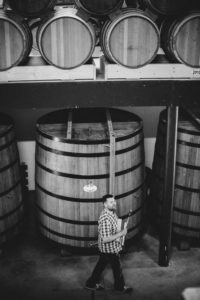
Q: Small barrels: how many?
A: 7